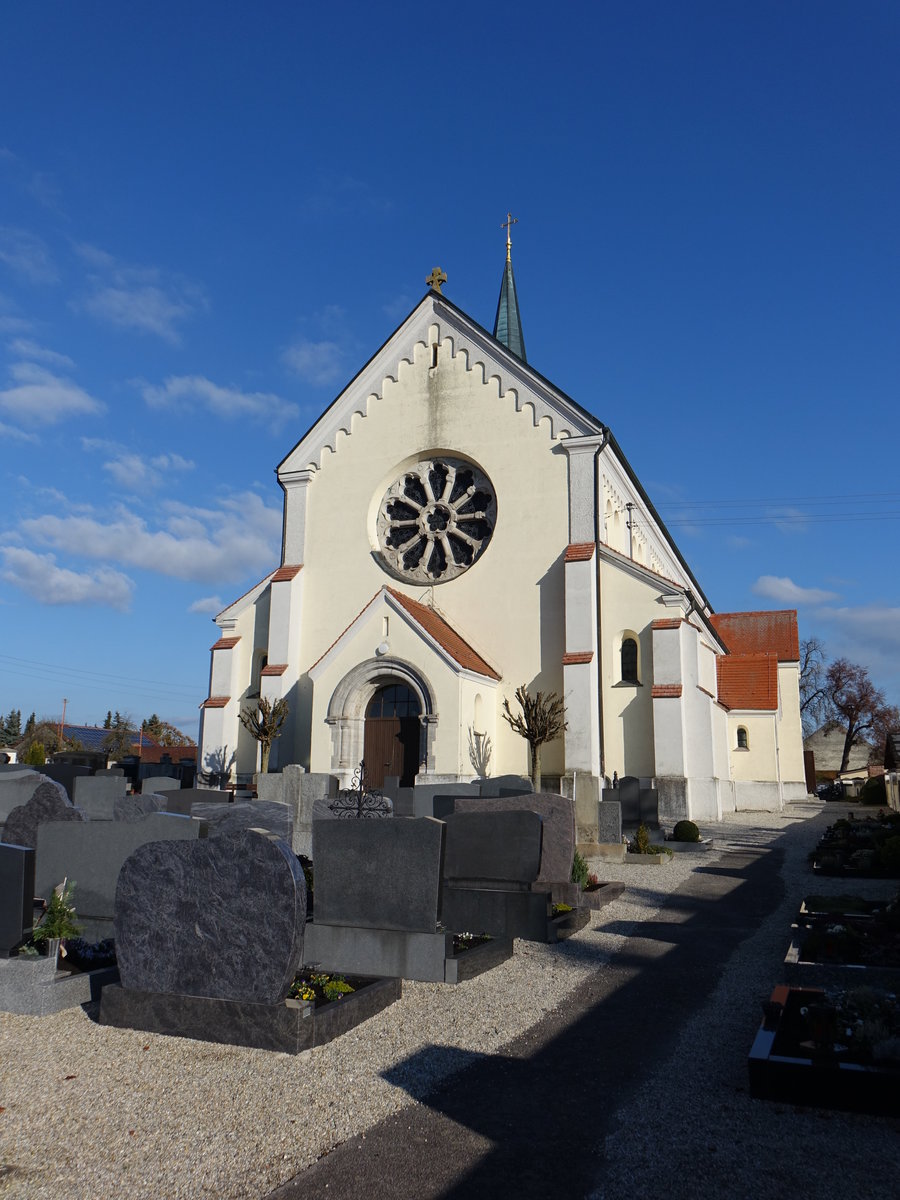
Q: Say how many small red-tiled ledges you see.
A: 8